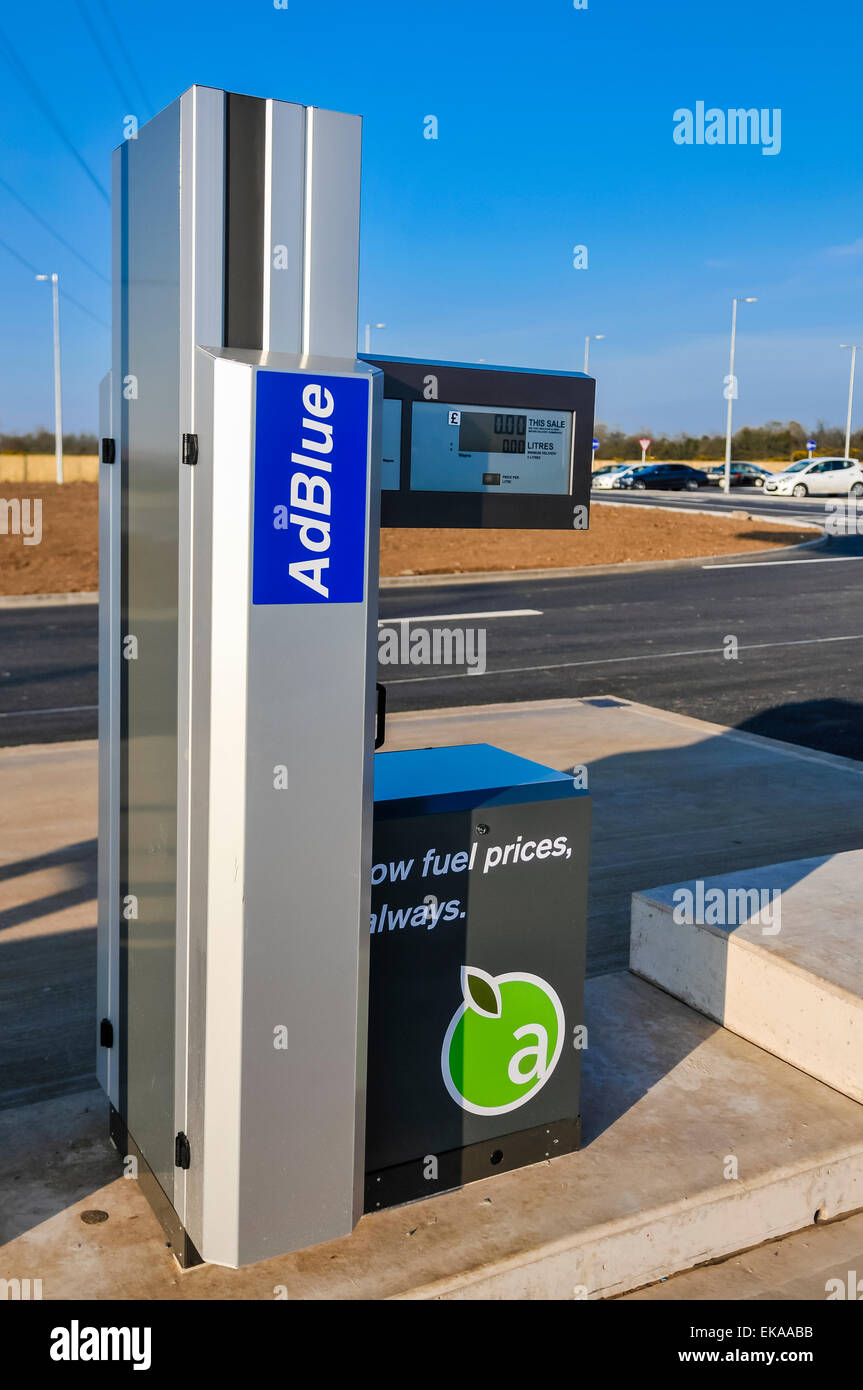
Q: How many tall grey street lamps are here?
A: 5